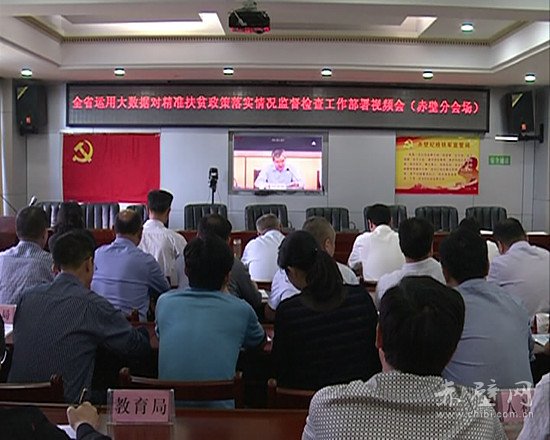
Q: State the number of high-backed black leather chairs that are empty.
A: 9